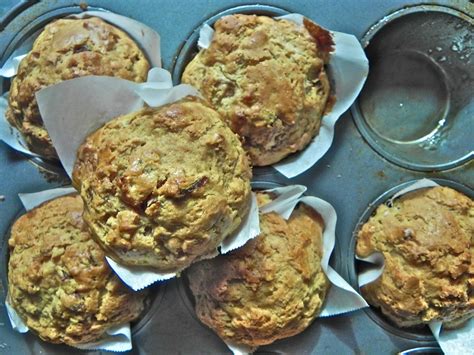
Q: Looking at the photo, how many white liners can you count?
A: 6